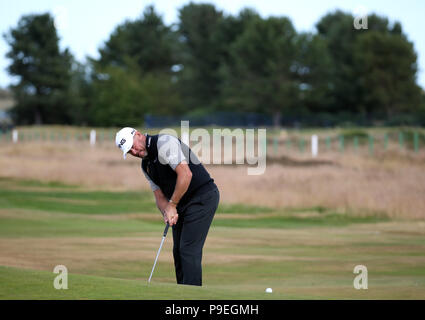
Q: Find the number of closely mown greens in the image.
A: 1